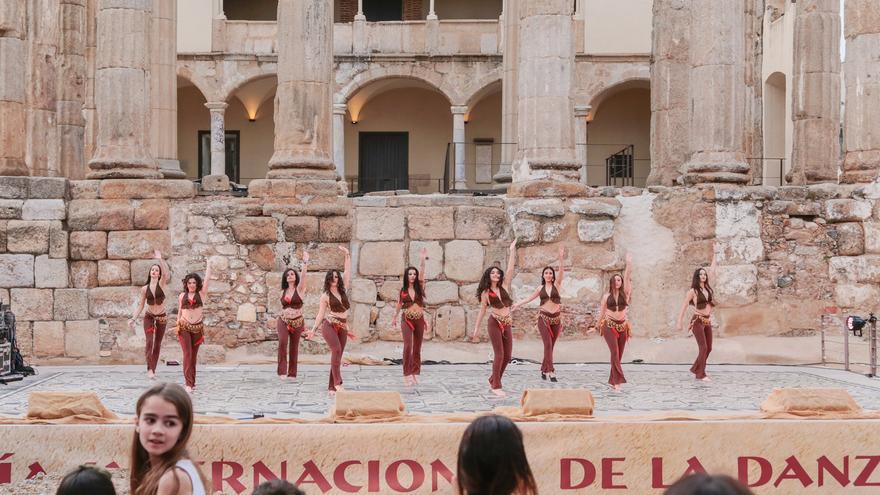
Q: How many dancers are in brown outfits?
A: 9